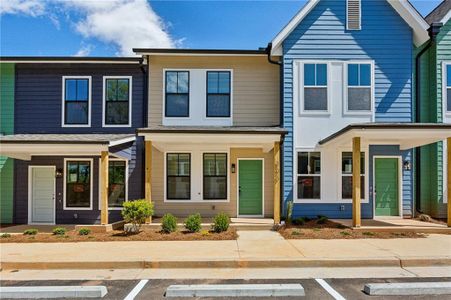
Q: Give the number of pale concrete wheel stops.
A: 3